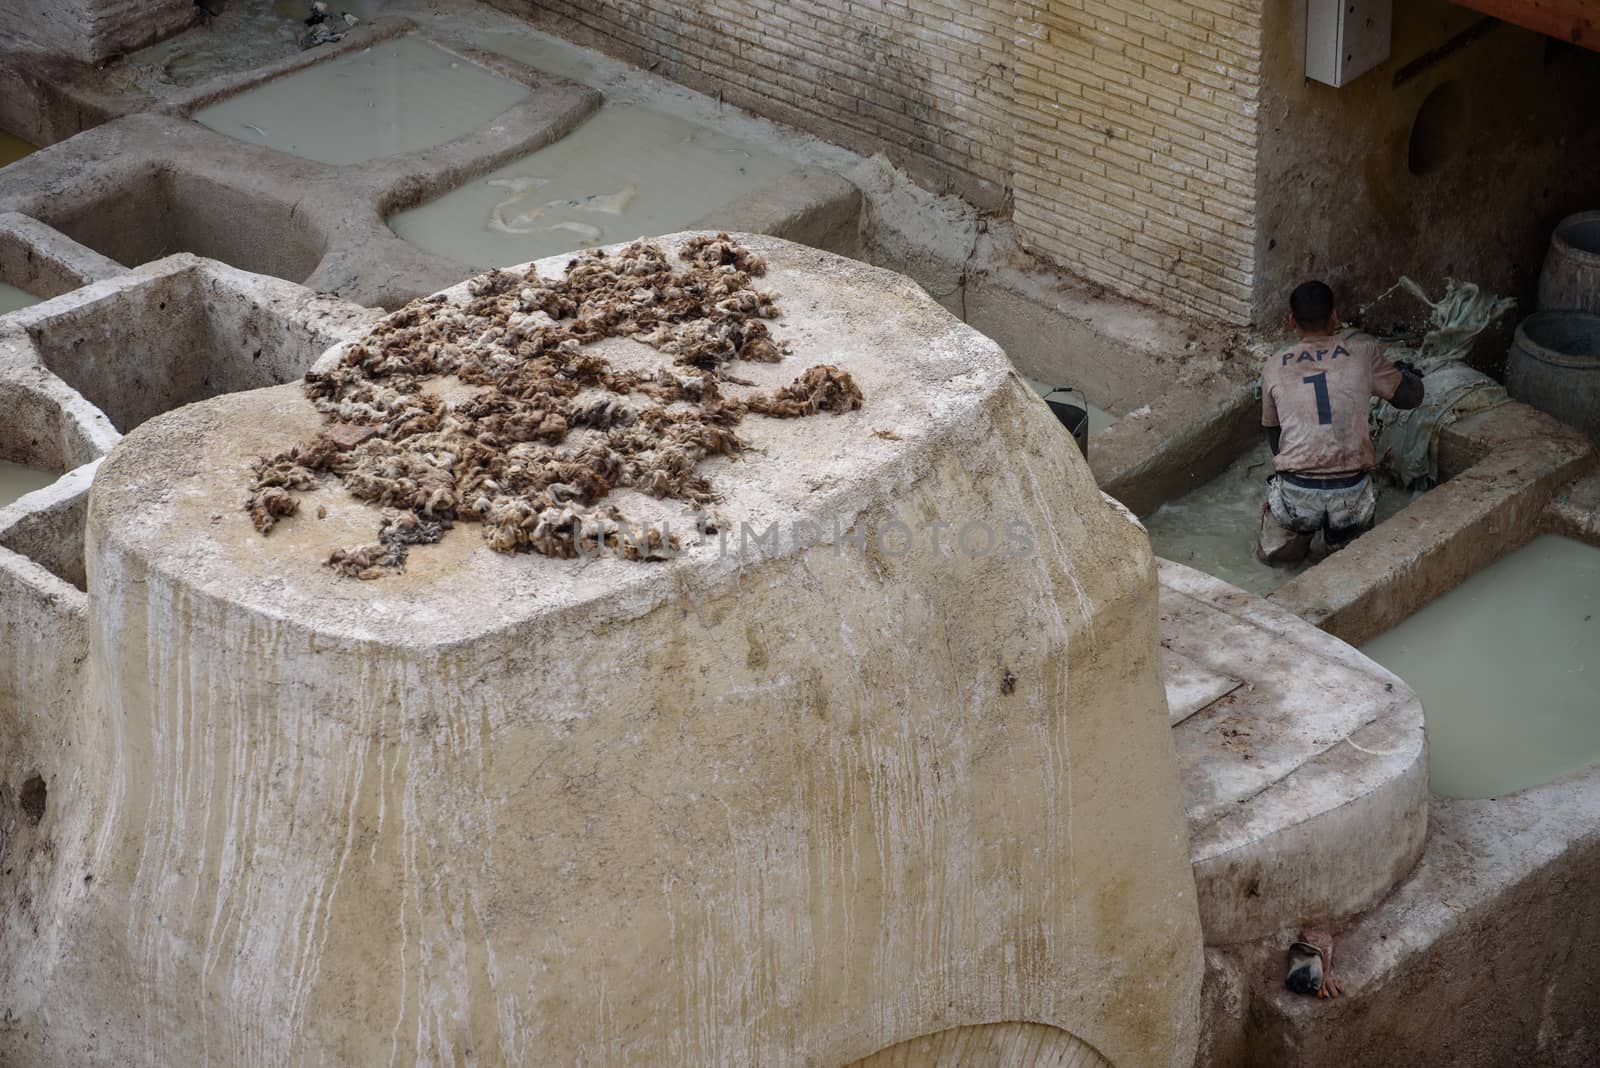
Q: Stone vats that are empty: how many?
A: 3